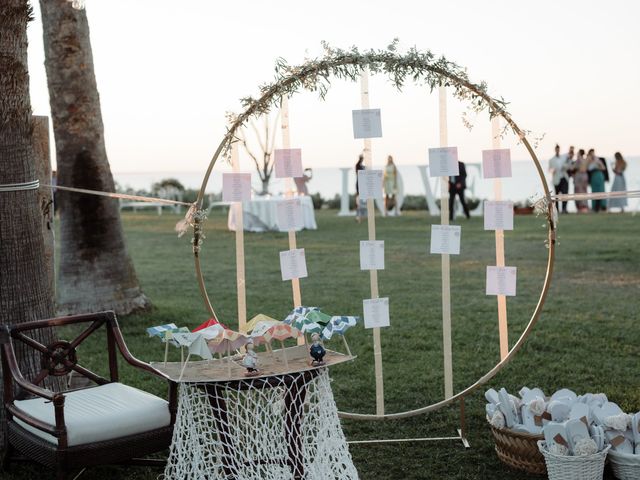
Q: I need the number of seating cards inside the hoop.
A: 13